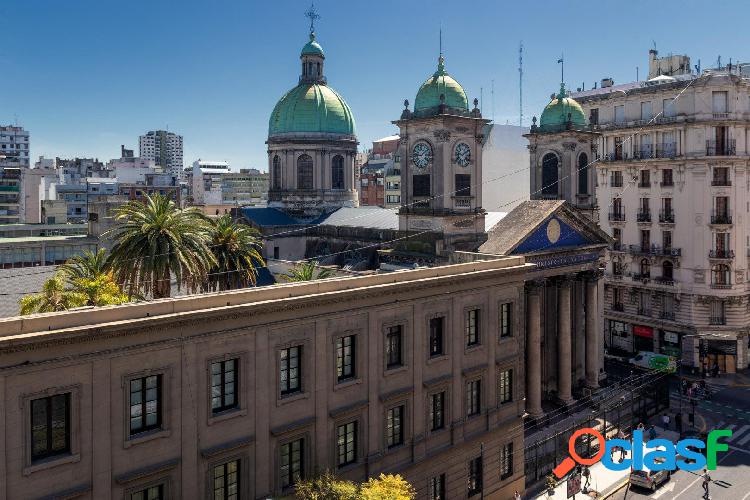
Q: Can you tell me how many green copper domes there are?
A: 3